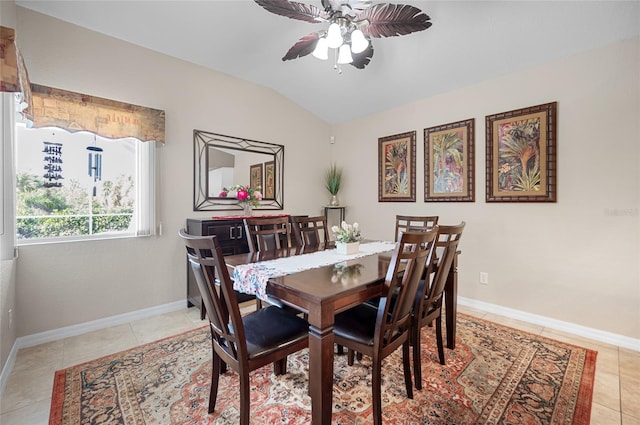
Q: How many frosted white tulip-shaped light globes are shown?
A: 4